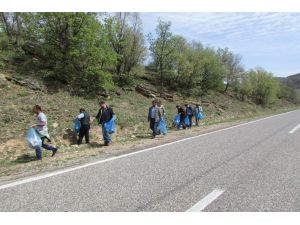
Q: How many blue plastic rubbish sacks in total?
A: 7